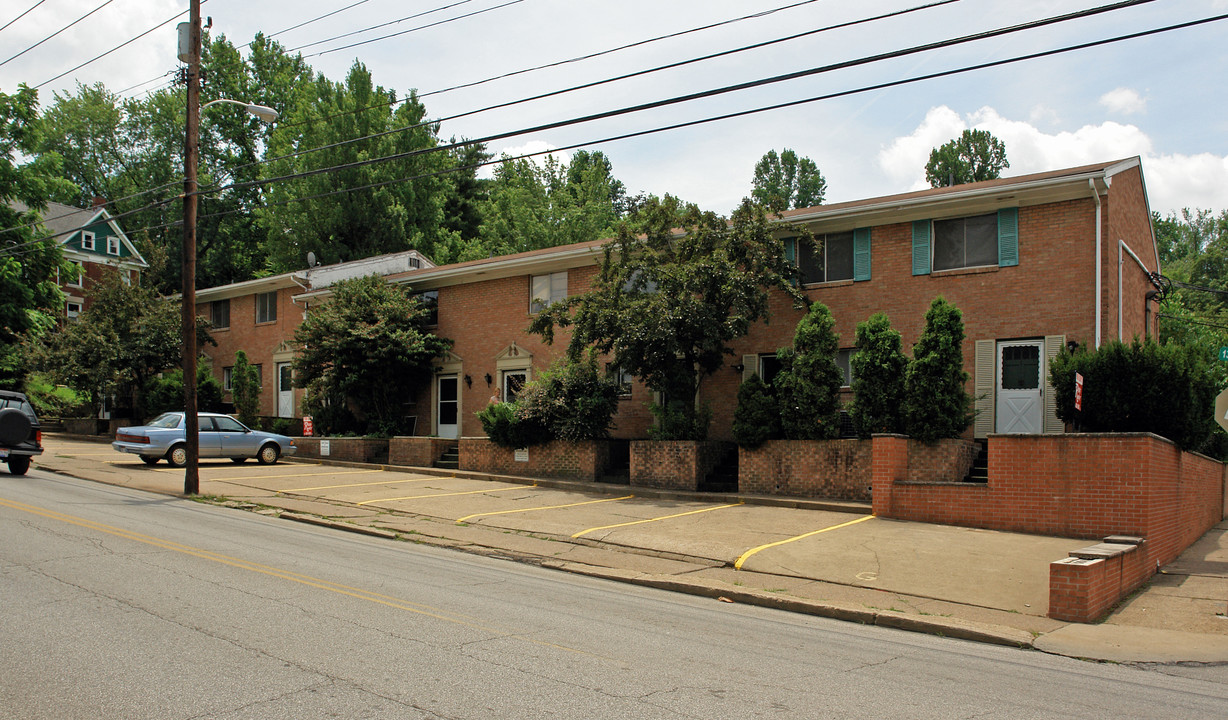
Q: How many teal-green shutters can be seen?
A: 4